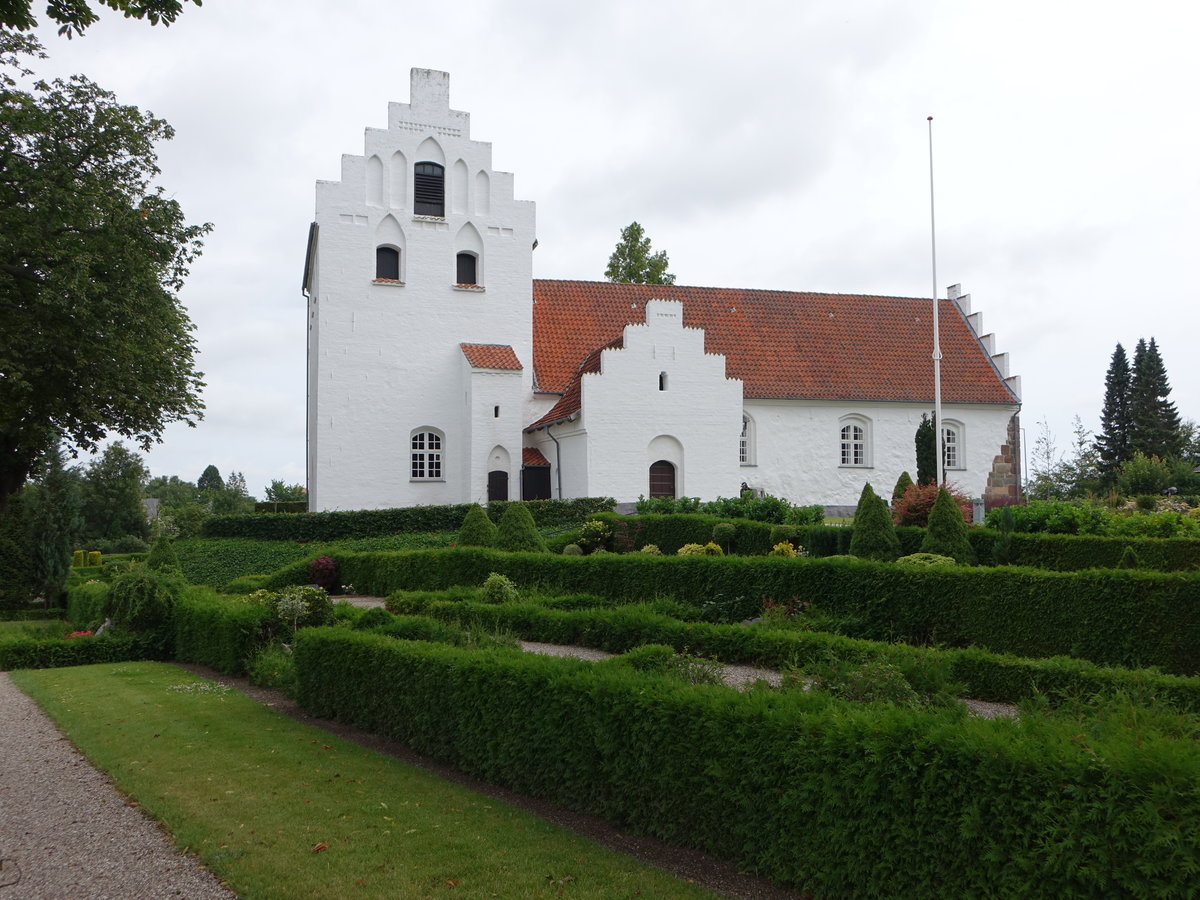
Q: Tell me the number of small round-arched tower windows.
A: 2